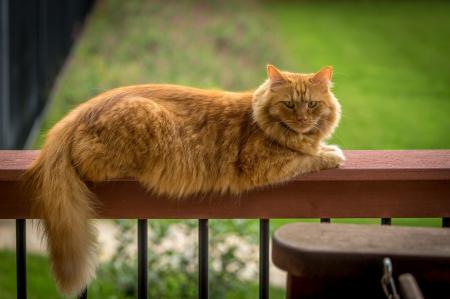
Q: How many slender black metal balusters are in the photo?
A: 8